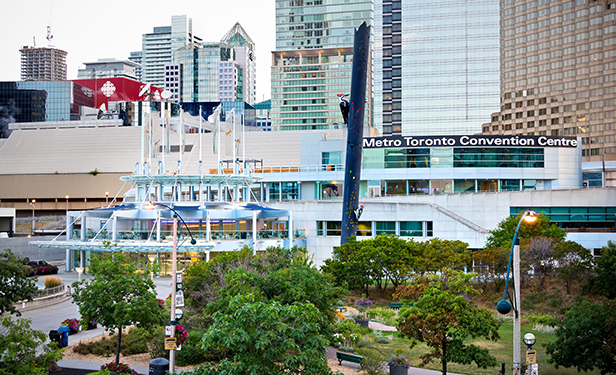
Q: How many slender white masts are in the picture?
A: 8